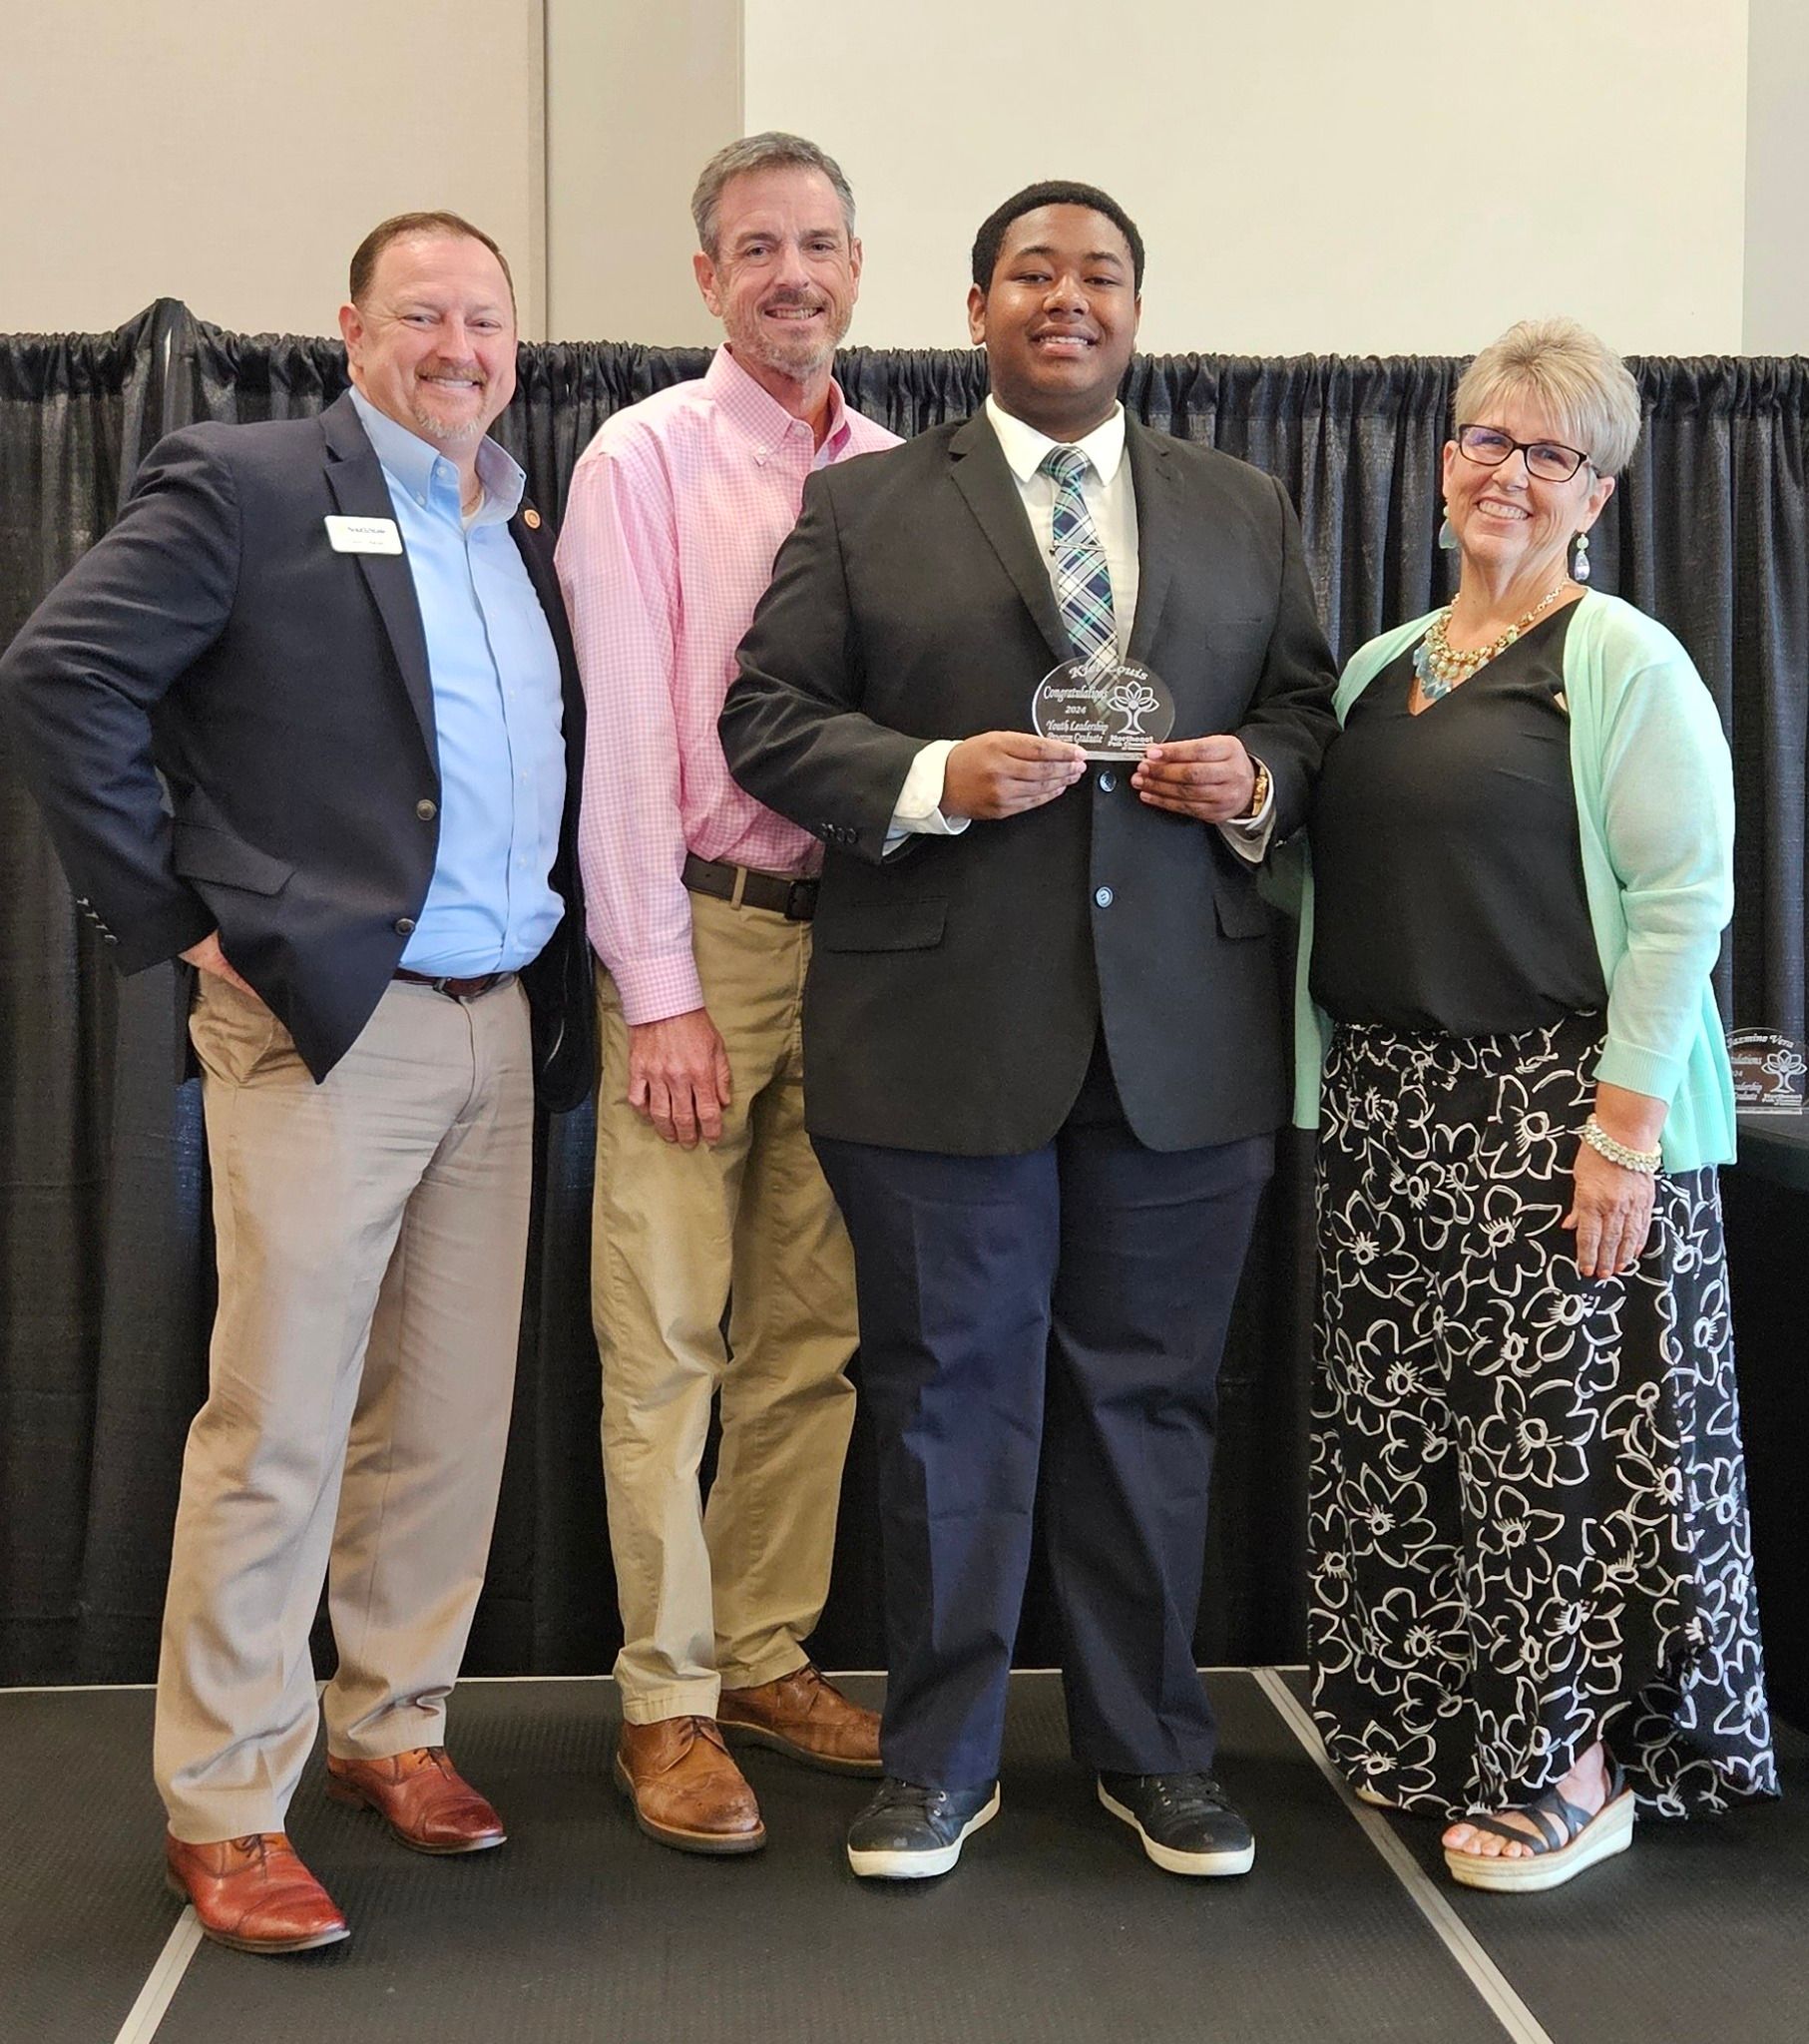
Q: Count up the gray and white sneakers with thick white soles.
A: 2